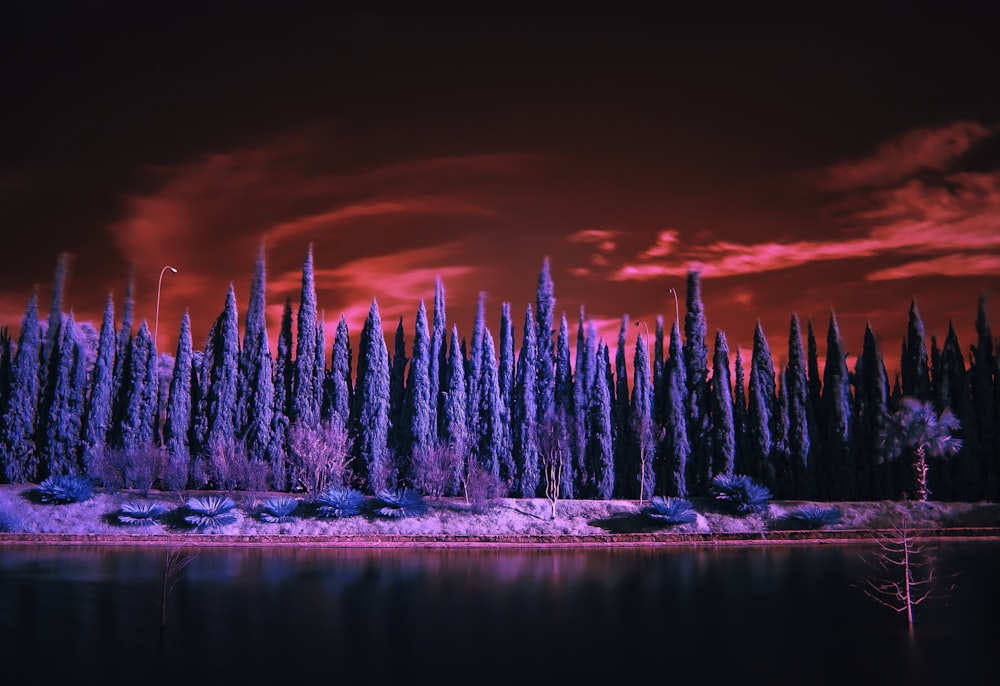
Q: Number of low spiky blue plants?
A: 9